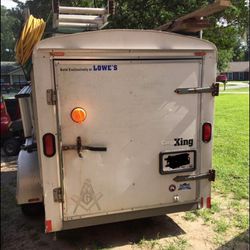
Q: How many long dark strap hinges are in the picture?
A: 2